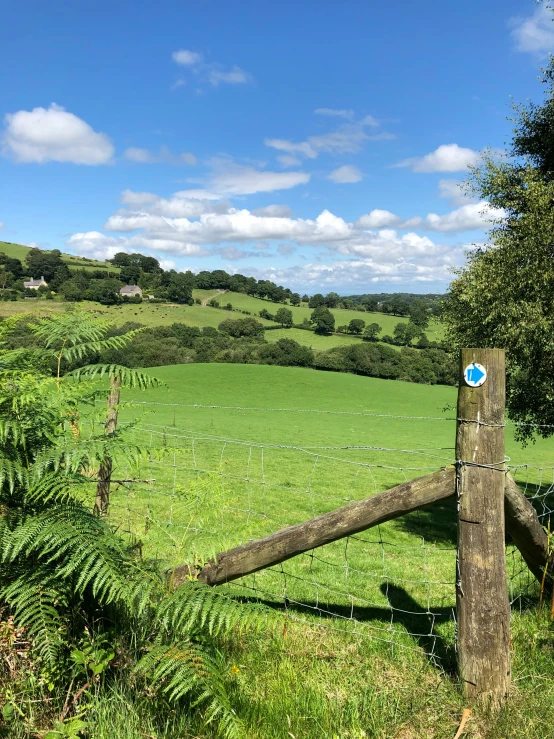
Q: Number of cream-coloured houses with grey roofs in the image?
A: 2